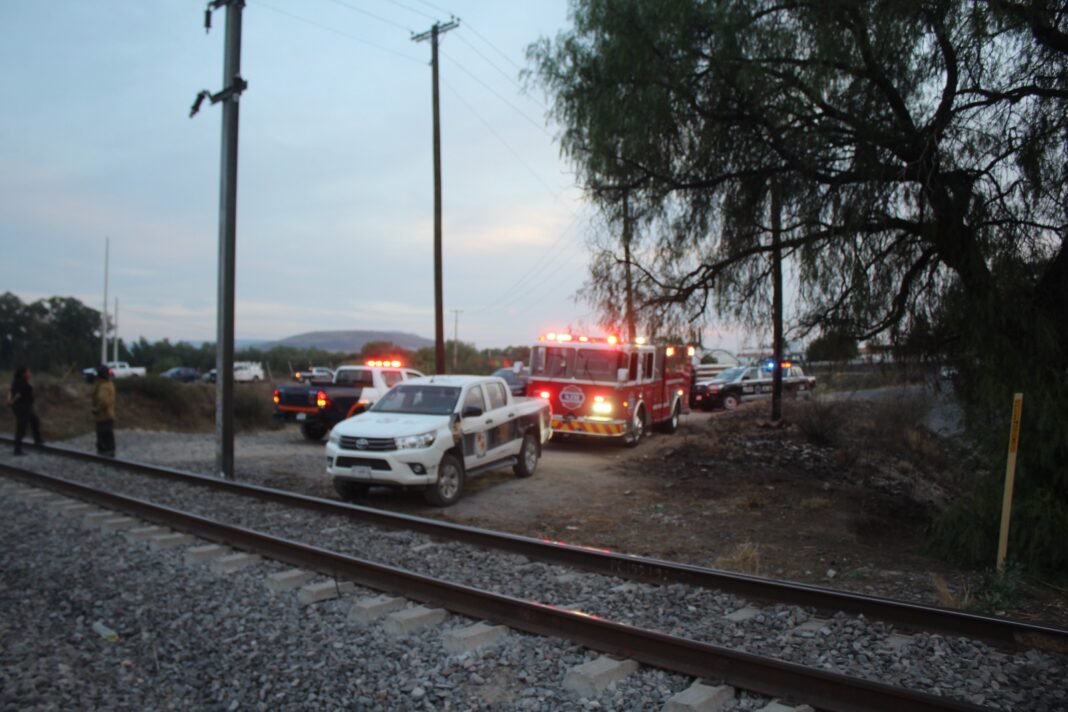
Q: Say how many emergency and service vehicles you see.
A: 4